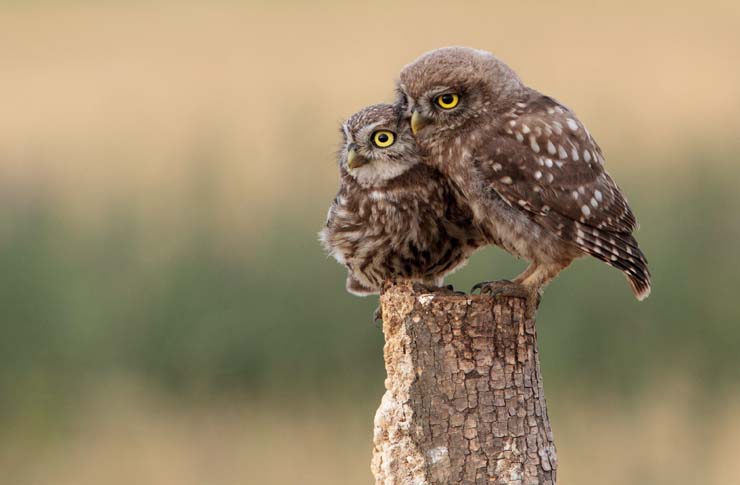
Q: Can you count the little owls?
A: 2